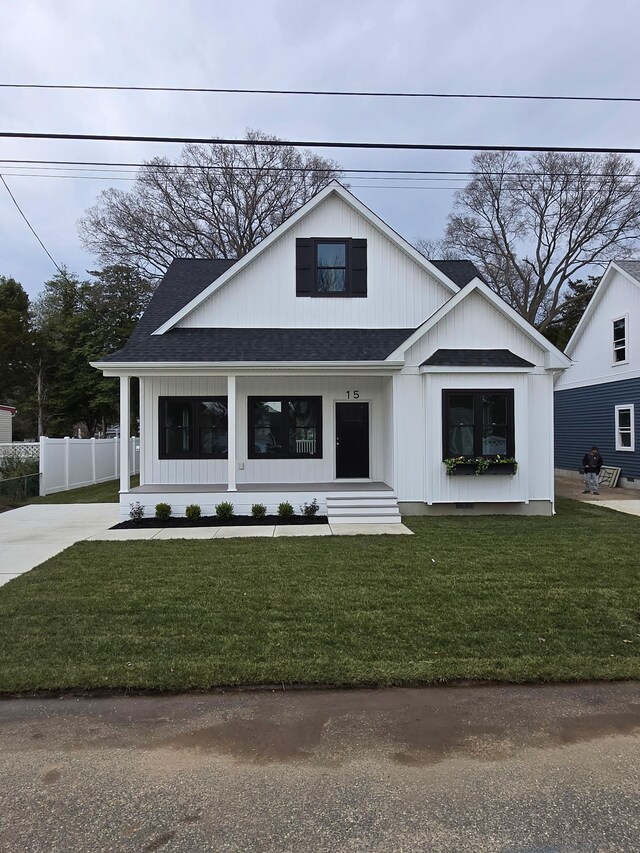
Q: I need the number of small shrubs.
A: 7